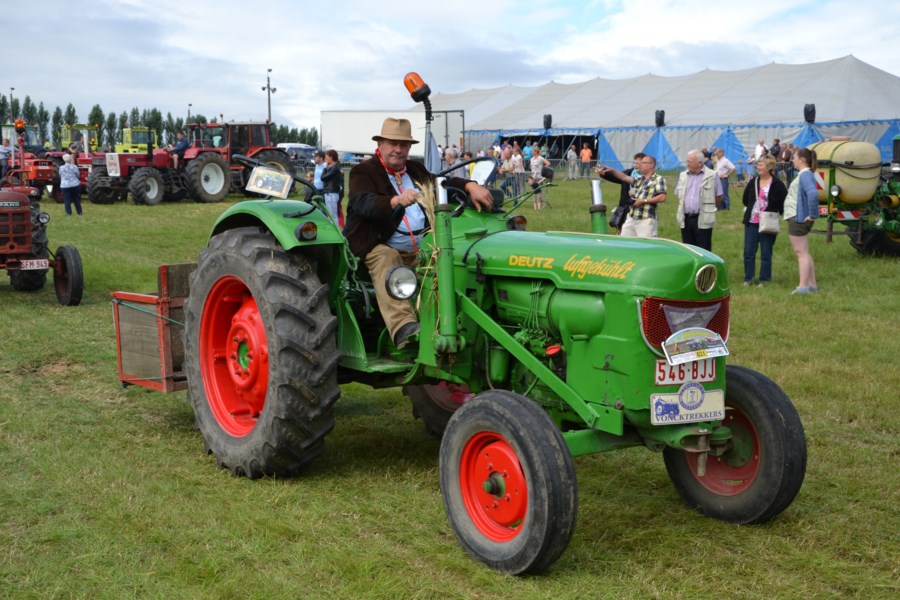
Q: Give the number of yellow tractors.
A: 2